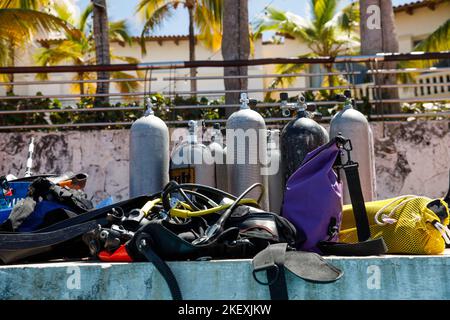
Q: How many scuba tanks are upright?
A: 7